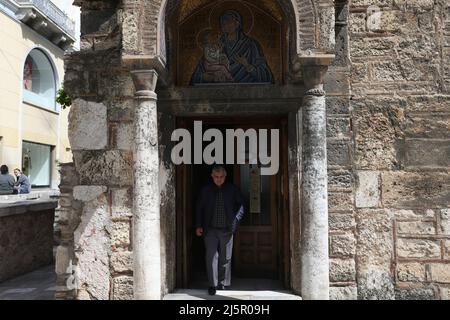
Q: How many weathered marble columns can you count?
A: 2